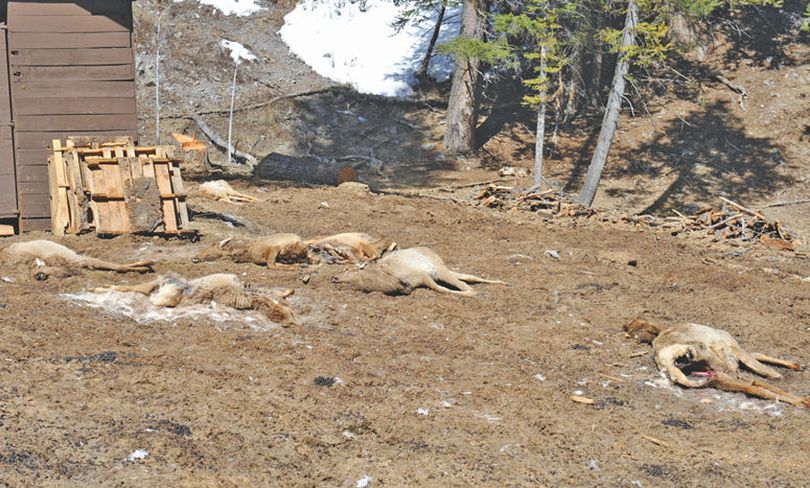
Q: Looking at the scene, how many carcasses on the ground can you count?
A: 7